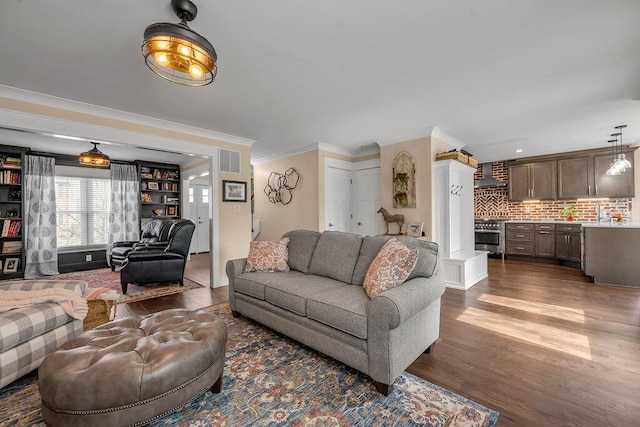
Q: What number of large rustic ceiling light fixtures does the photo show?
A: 2